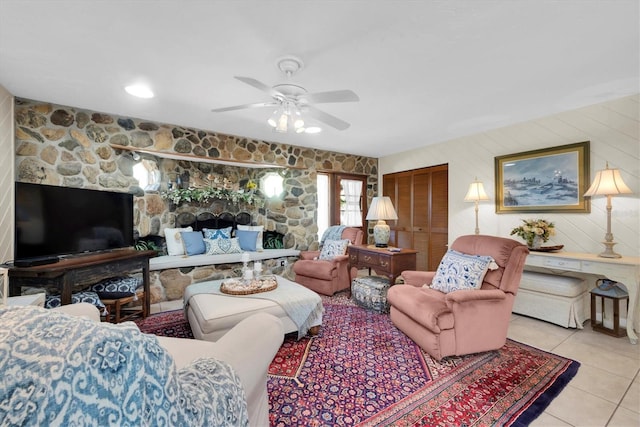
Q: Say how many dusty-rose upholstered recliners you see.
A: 2